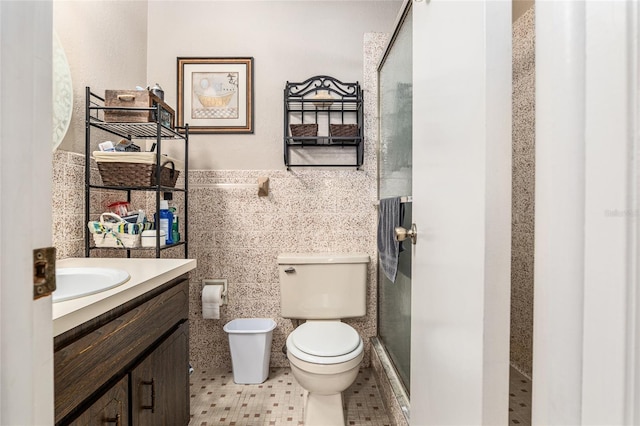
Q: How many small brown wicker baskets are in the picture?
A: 2